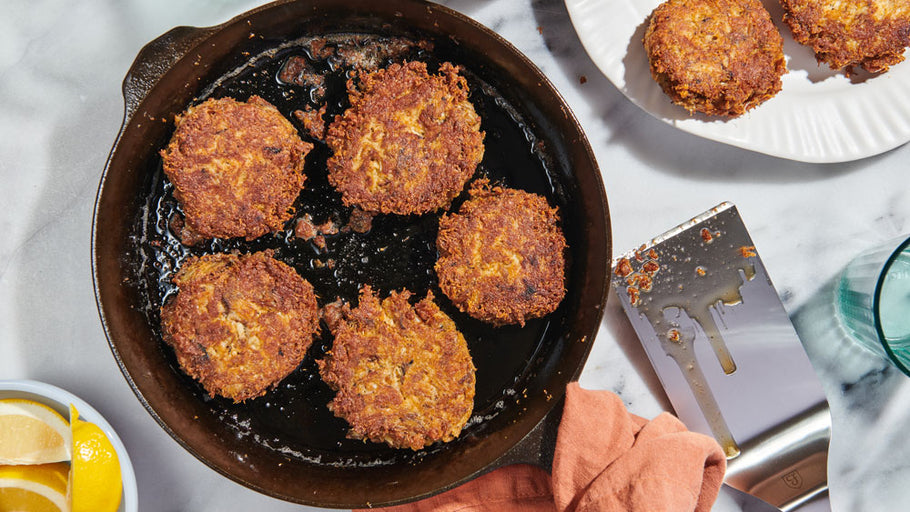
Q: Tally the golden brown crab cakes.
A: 7